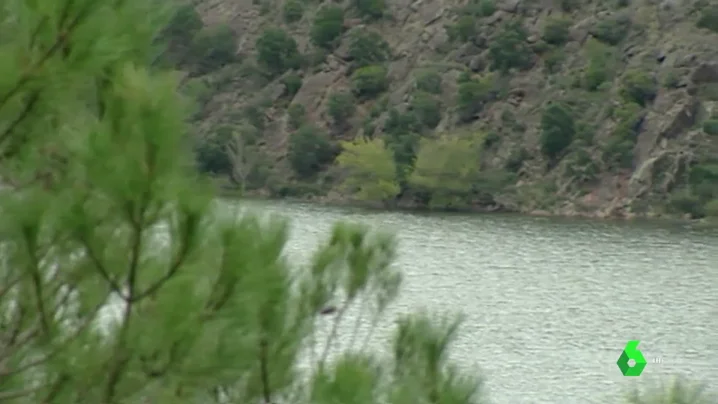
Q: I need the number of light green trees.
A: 2